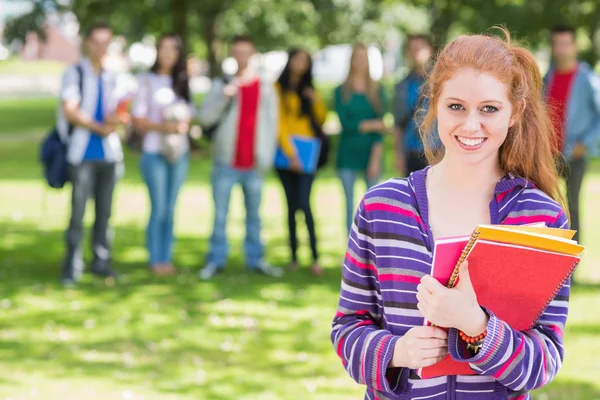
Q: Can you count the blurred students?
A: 7